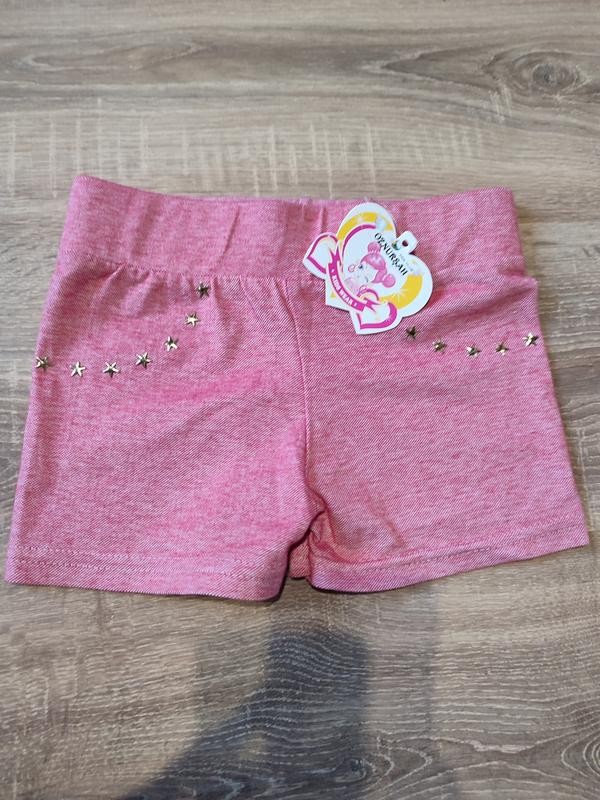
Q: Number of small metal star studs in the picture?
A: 12